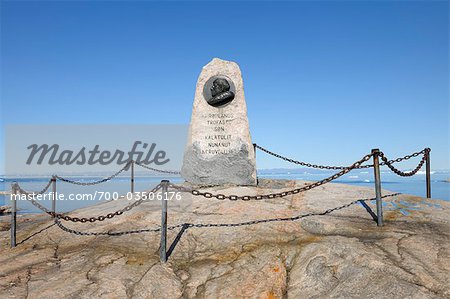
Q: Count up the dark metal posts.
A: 7